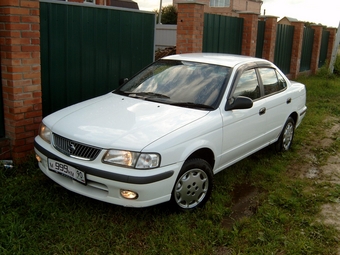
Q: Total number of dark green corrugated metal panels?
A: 6